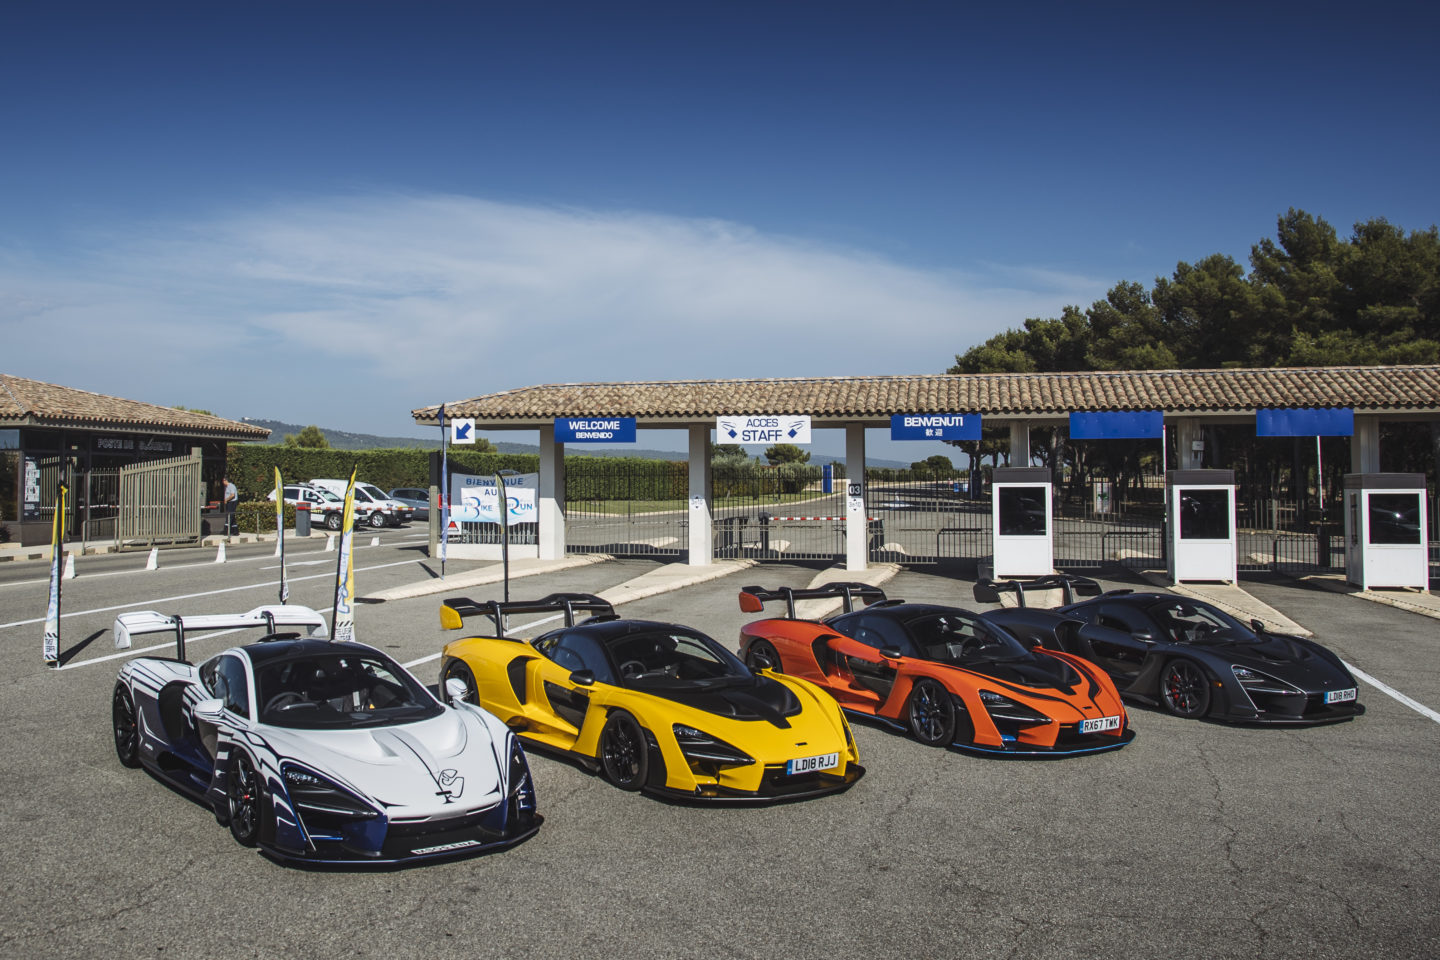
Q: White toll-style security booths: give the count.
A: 3